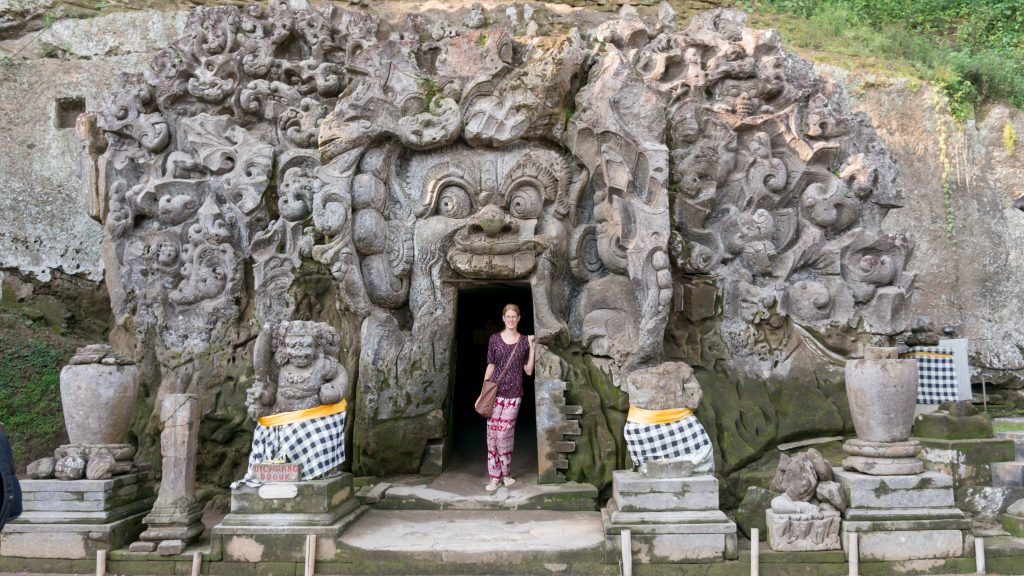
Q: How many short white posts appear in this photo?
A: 7